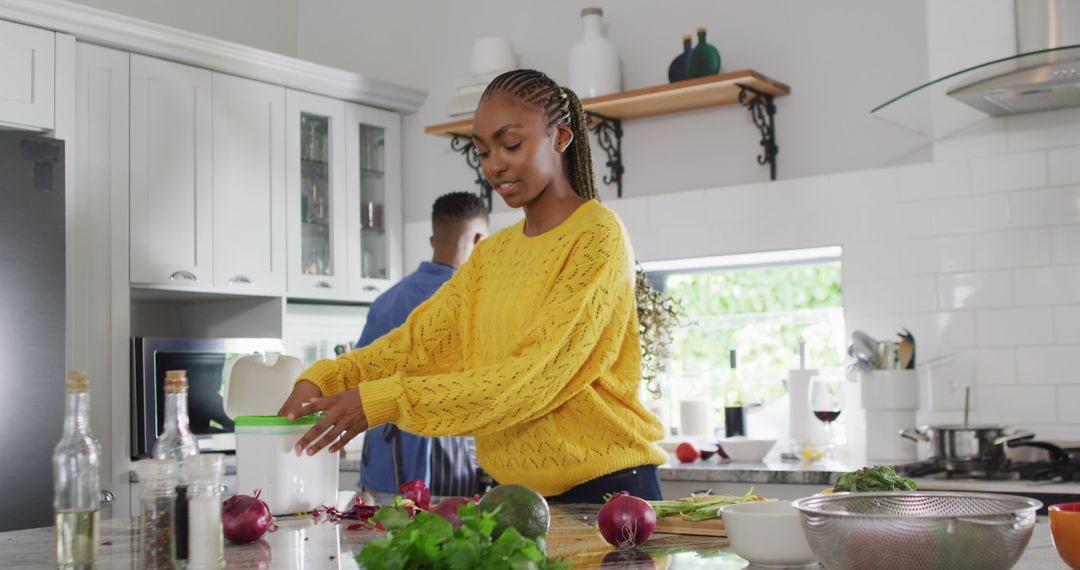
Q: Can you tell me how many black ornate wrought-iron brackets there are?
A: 3